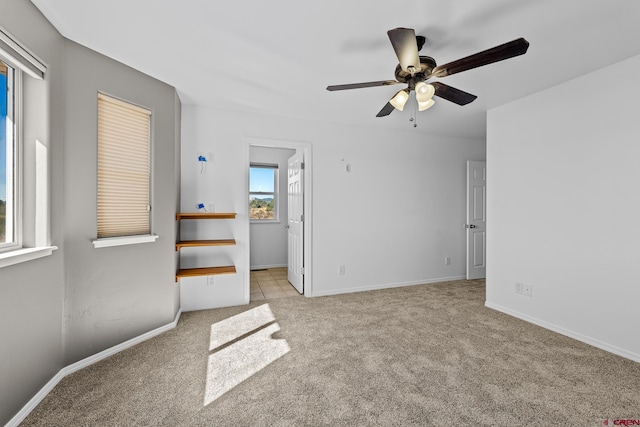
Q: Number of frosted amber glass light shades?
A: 3